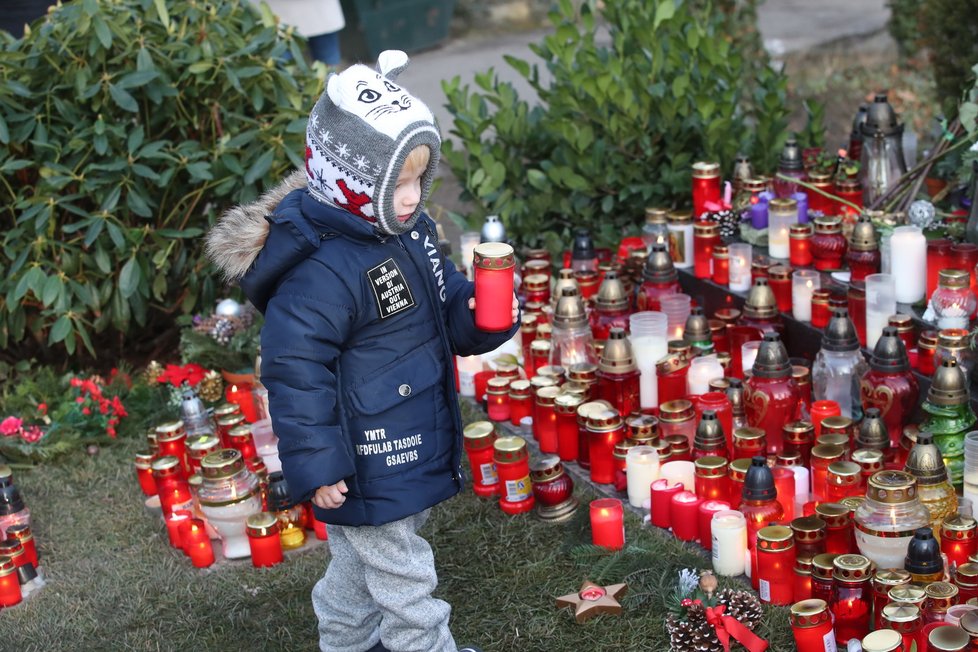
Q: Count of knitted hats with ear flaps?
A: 1